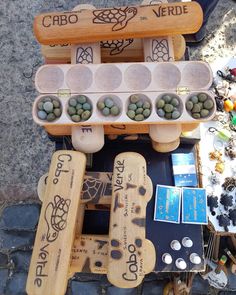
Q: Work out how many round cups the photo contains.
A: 12